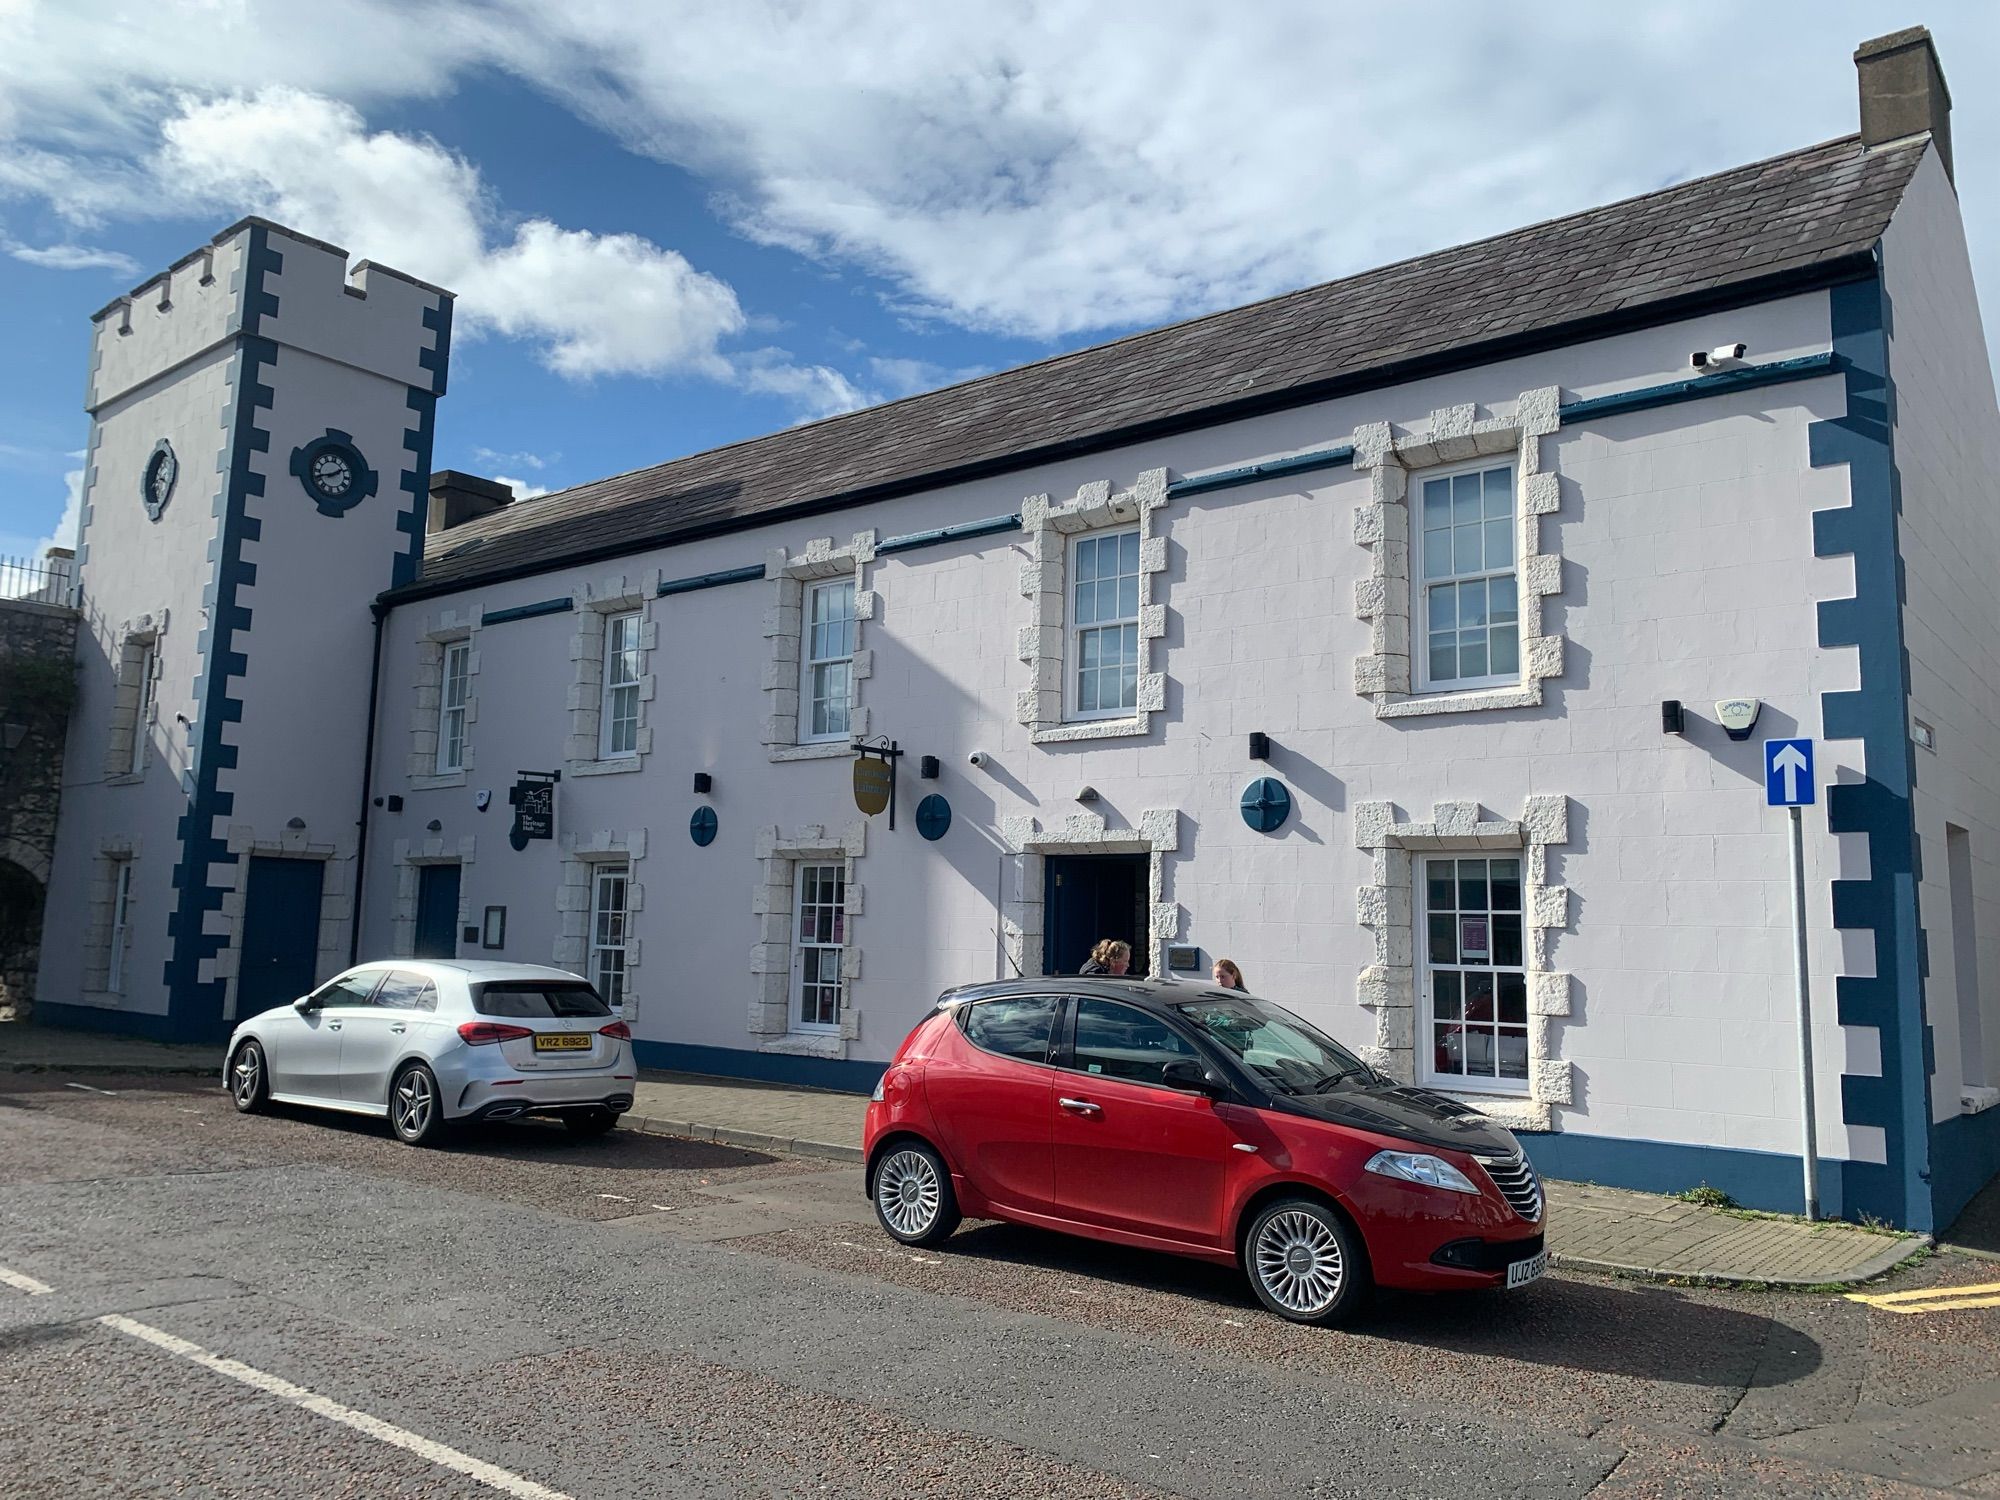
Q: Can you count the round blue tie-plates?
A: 4